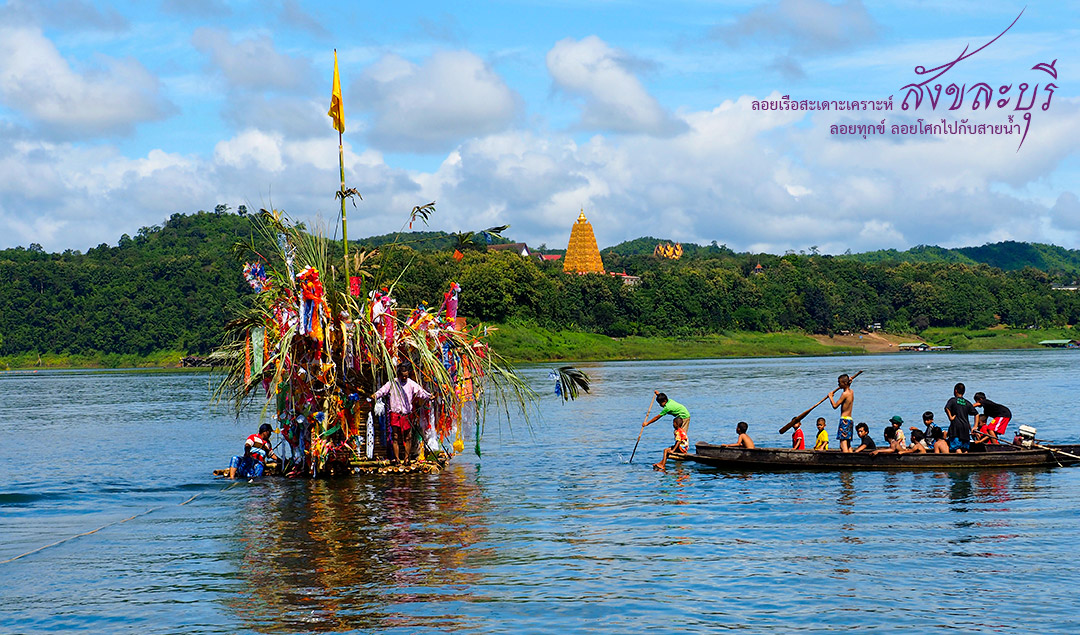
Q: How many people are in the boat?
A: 15